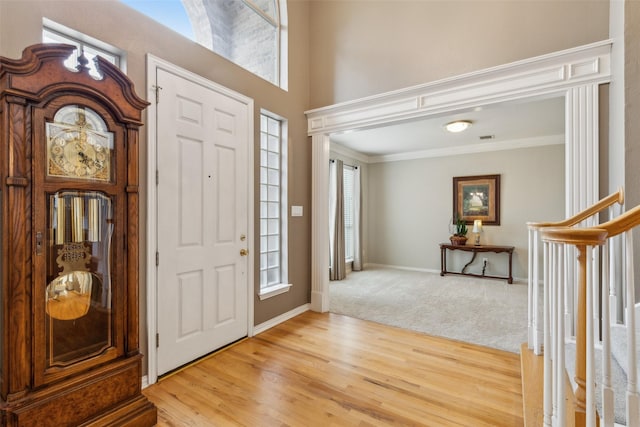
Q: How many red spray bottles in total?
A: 0